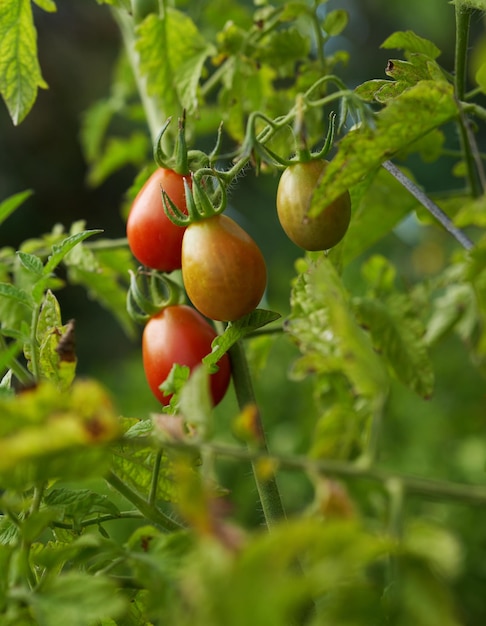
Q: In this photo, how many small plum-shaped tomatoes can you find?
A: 4